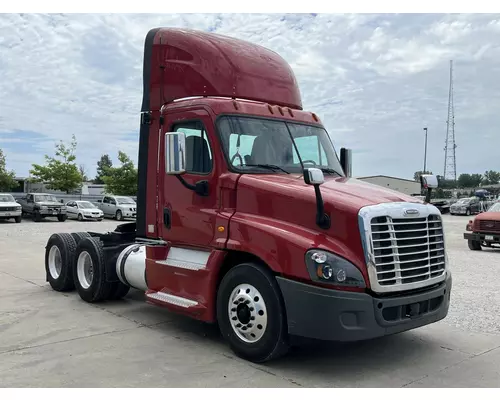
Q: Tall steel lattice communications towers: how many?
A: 1